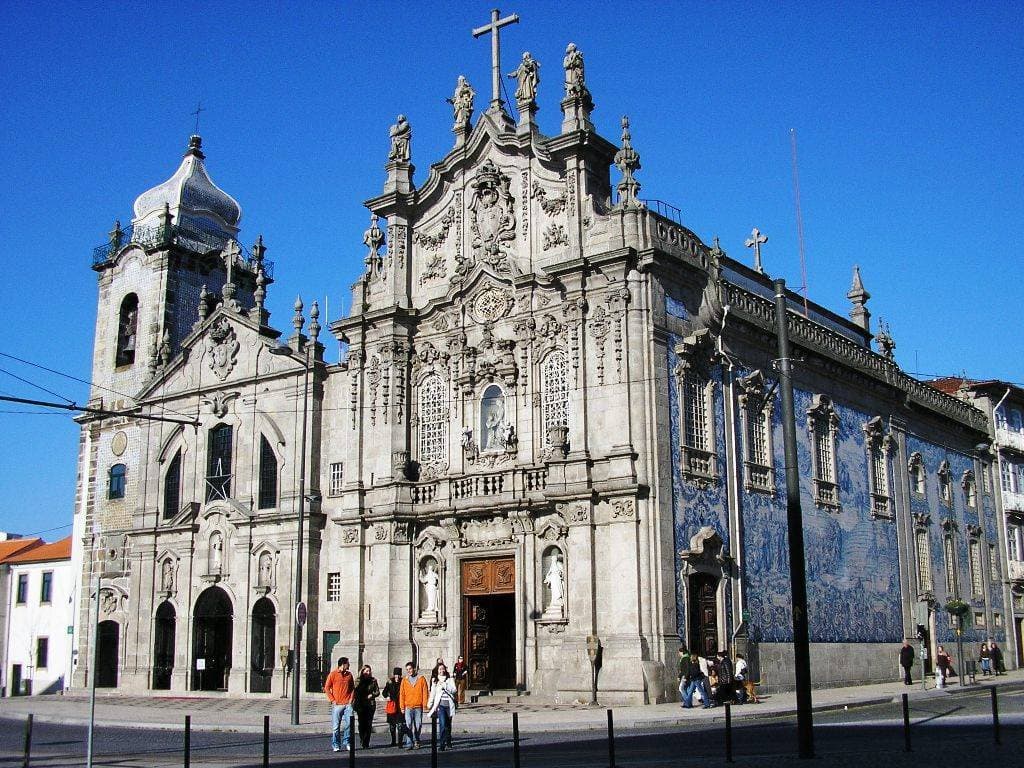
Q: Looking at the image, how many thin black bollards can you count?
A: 10